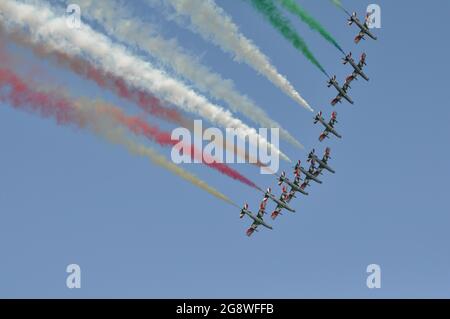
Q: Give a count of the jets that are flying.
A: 9